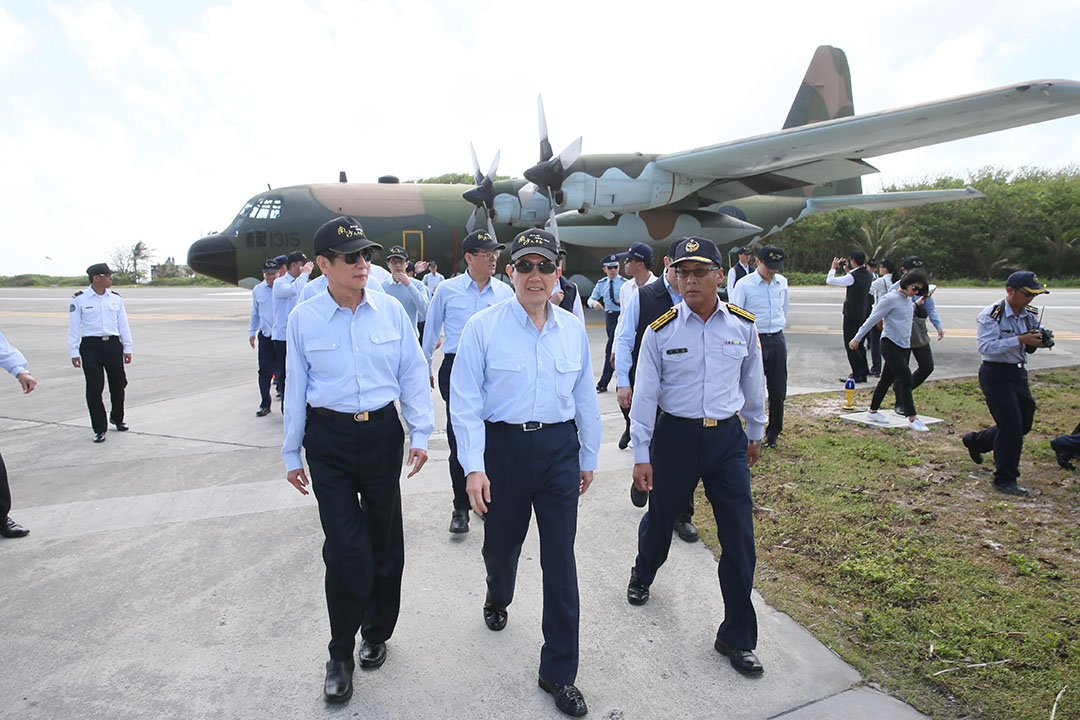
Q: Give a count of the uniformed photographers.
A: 1